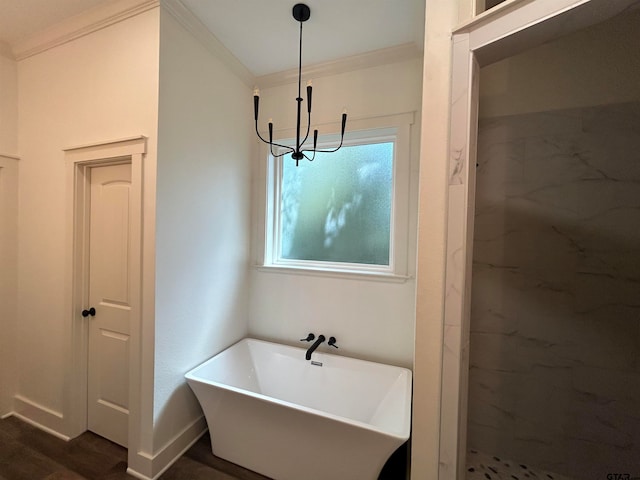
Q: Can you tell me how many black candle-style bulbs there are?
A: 5